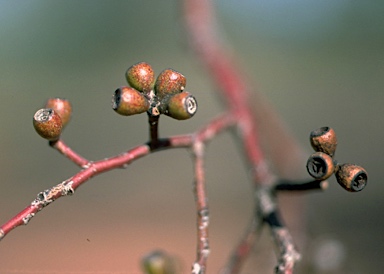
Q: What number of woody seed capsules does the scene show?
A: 9